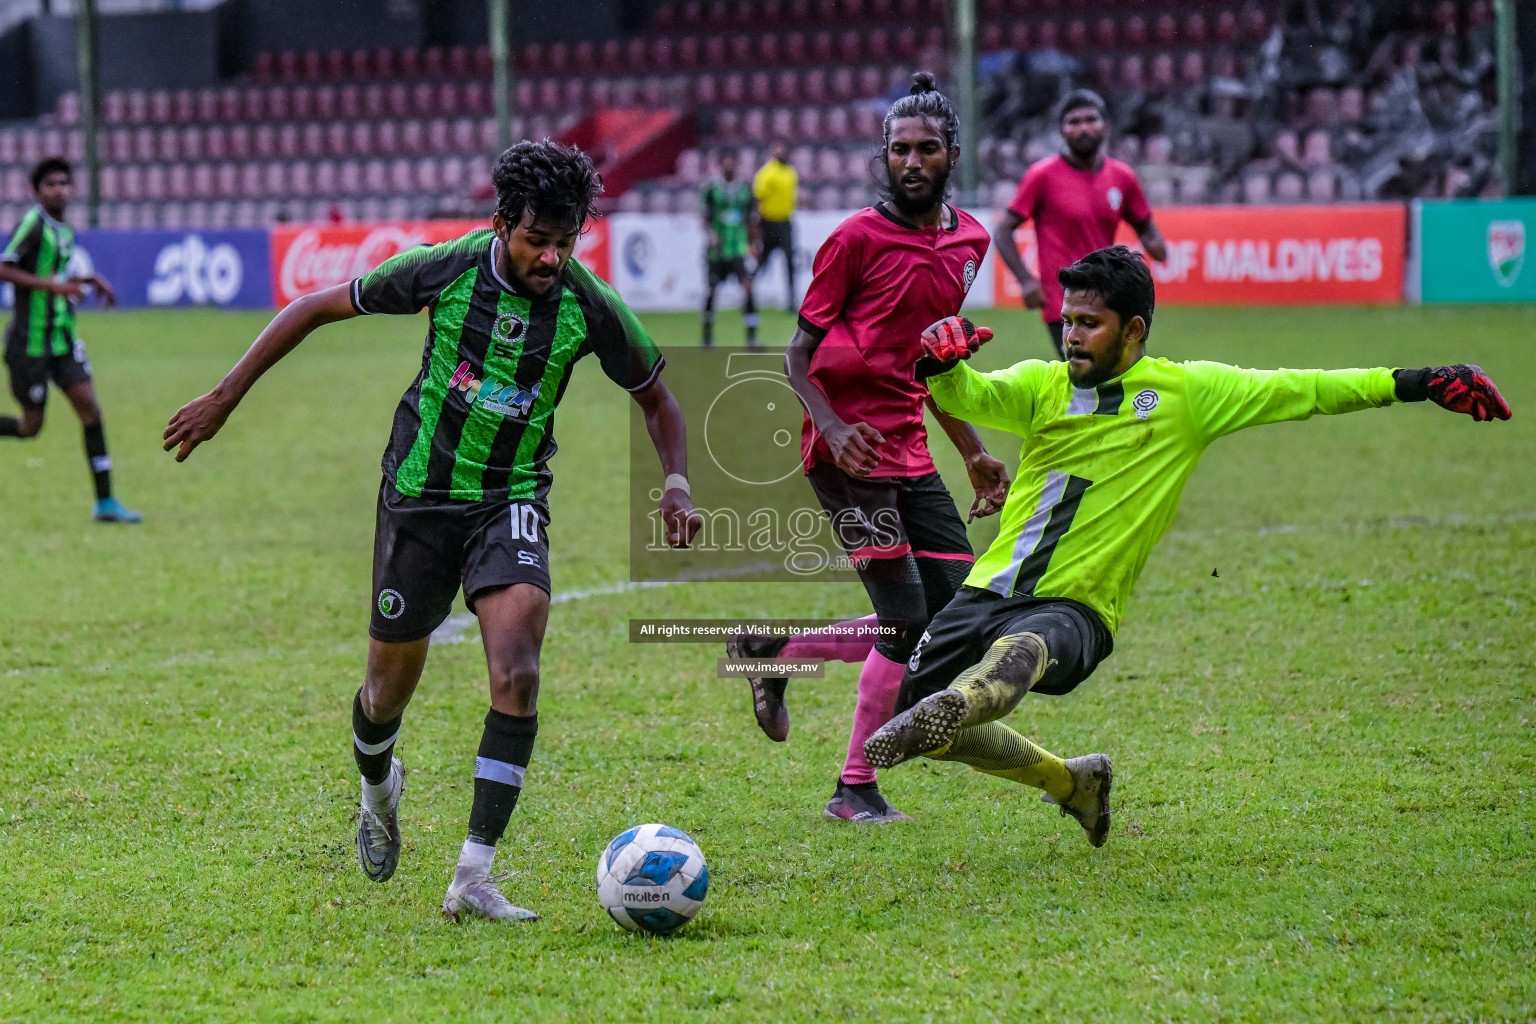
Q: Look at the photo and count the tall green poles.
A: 4